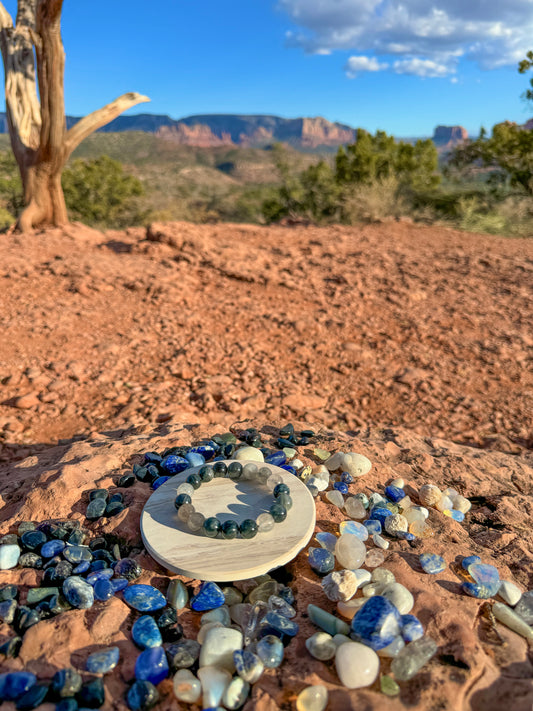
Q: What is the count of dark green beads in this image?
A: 10